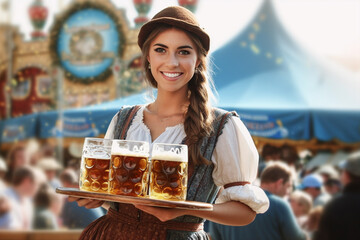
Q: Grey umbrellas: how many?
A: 0